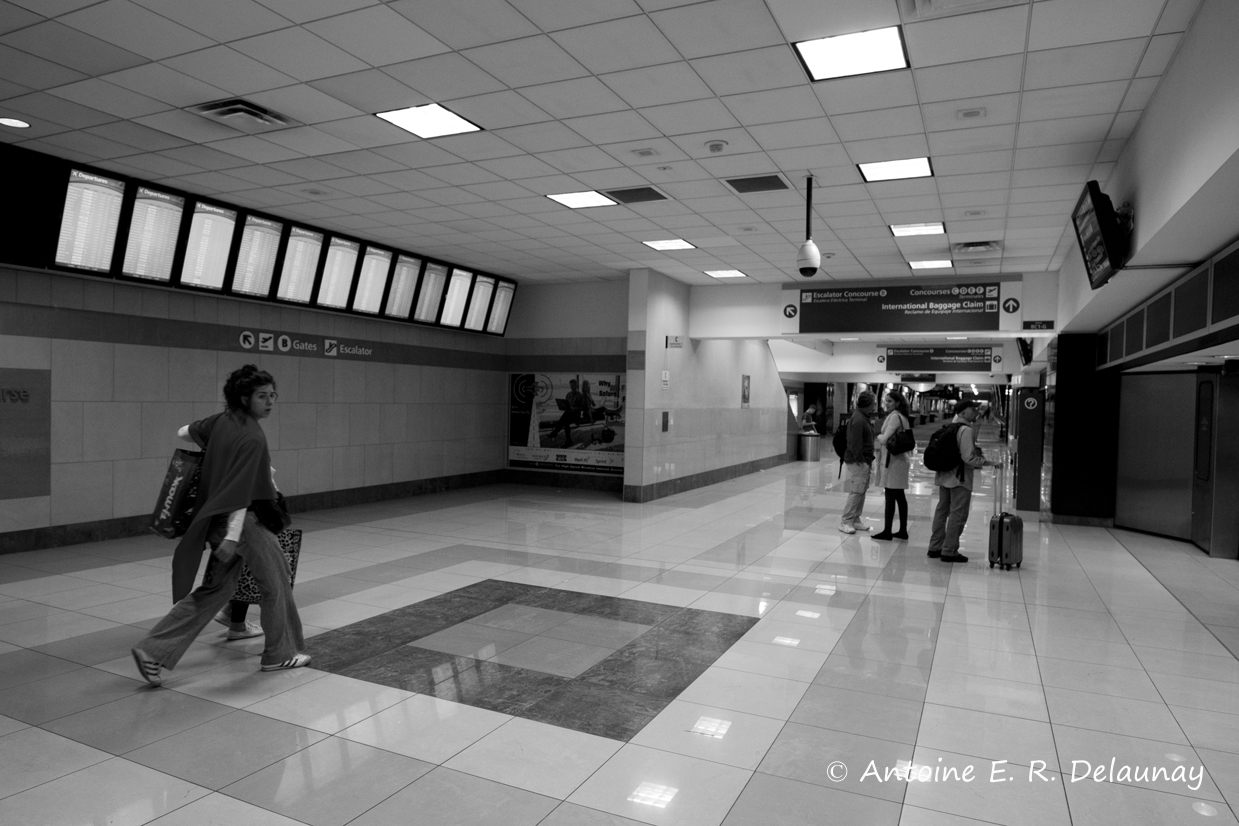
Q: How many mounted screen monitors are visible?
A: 13